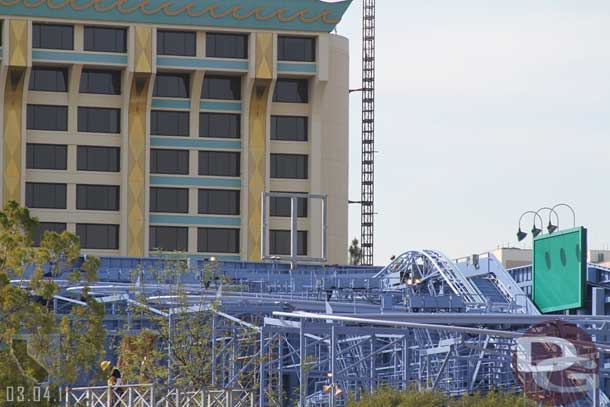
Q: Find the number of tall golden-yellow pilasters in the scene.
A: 3